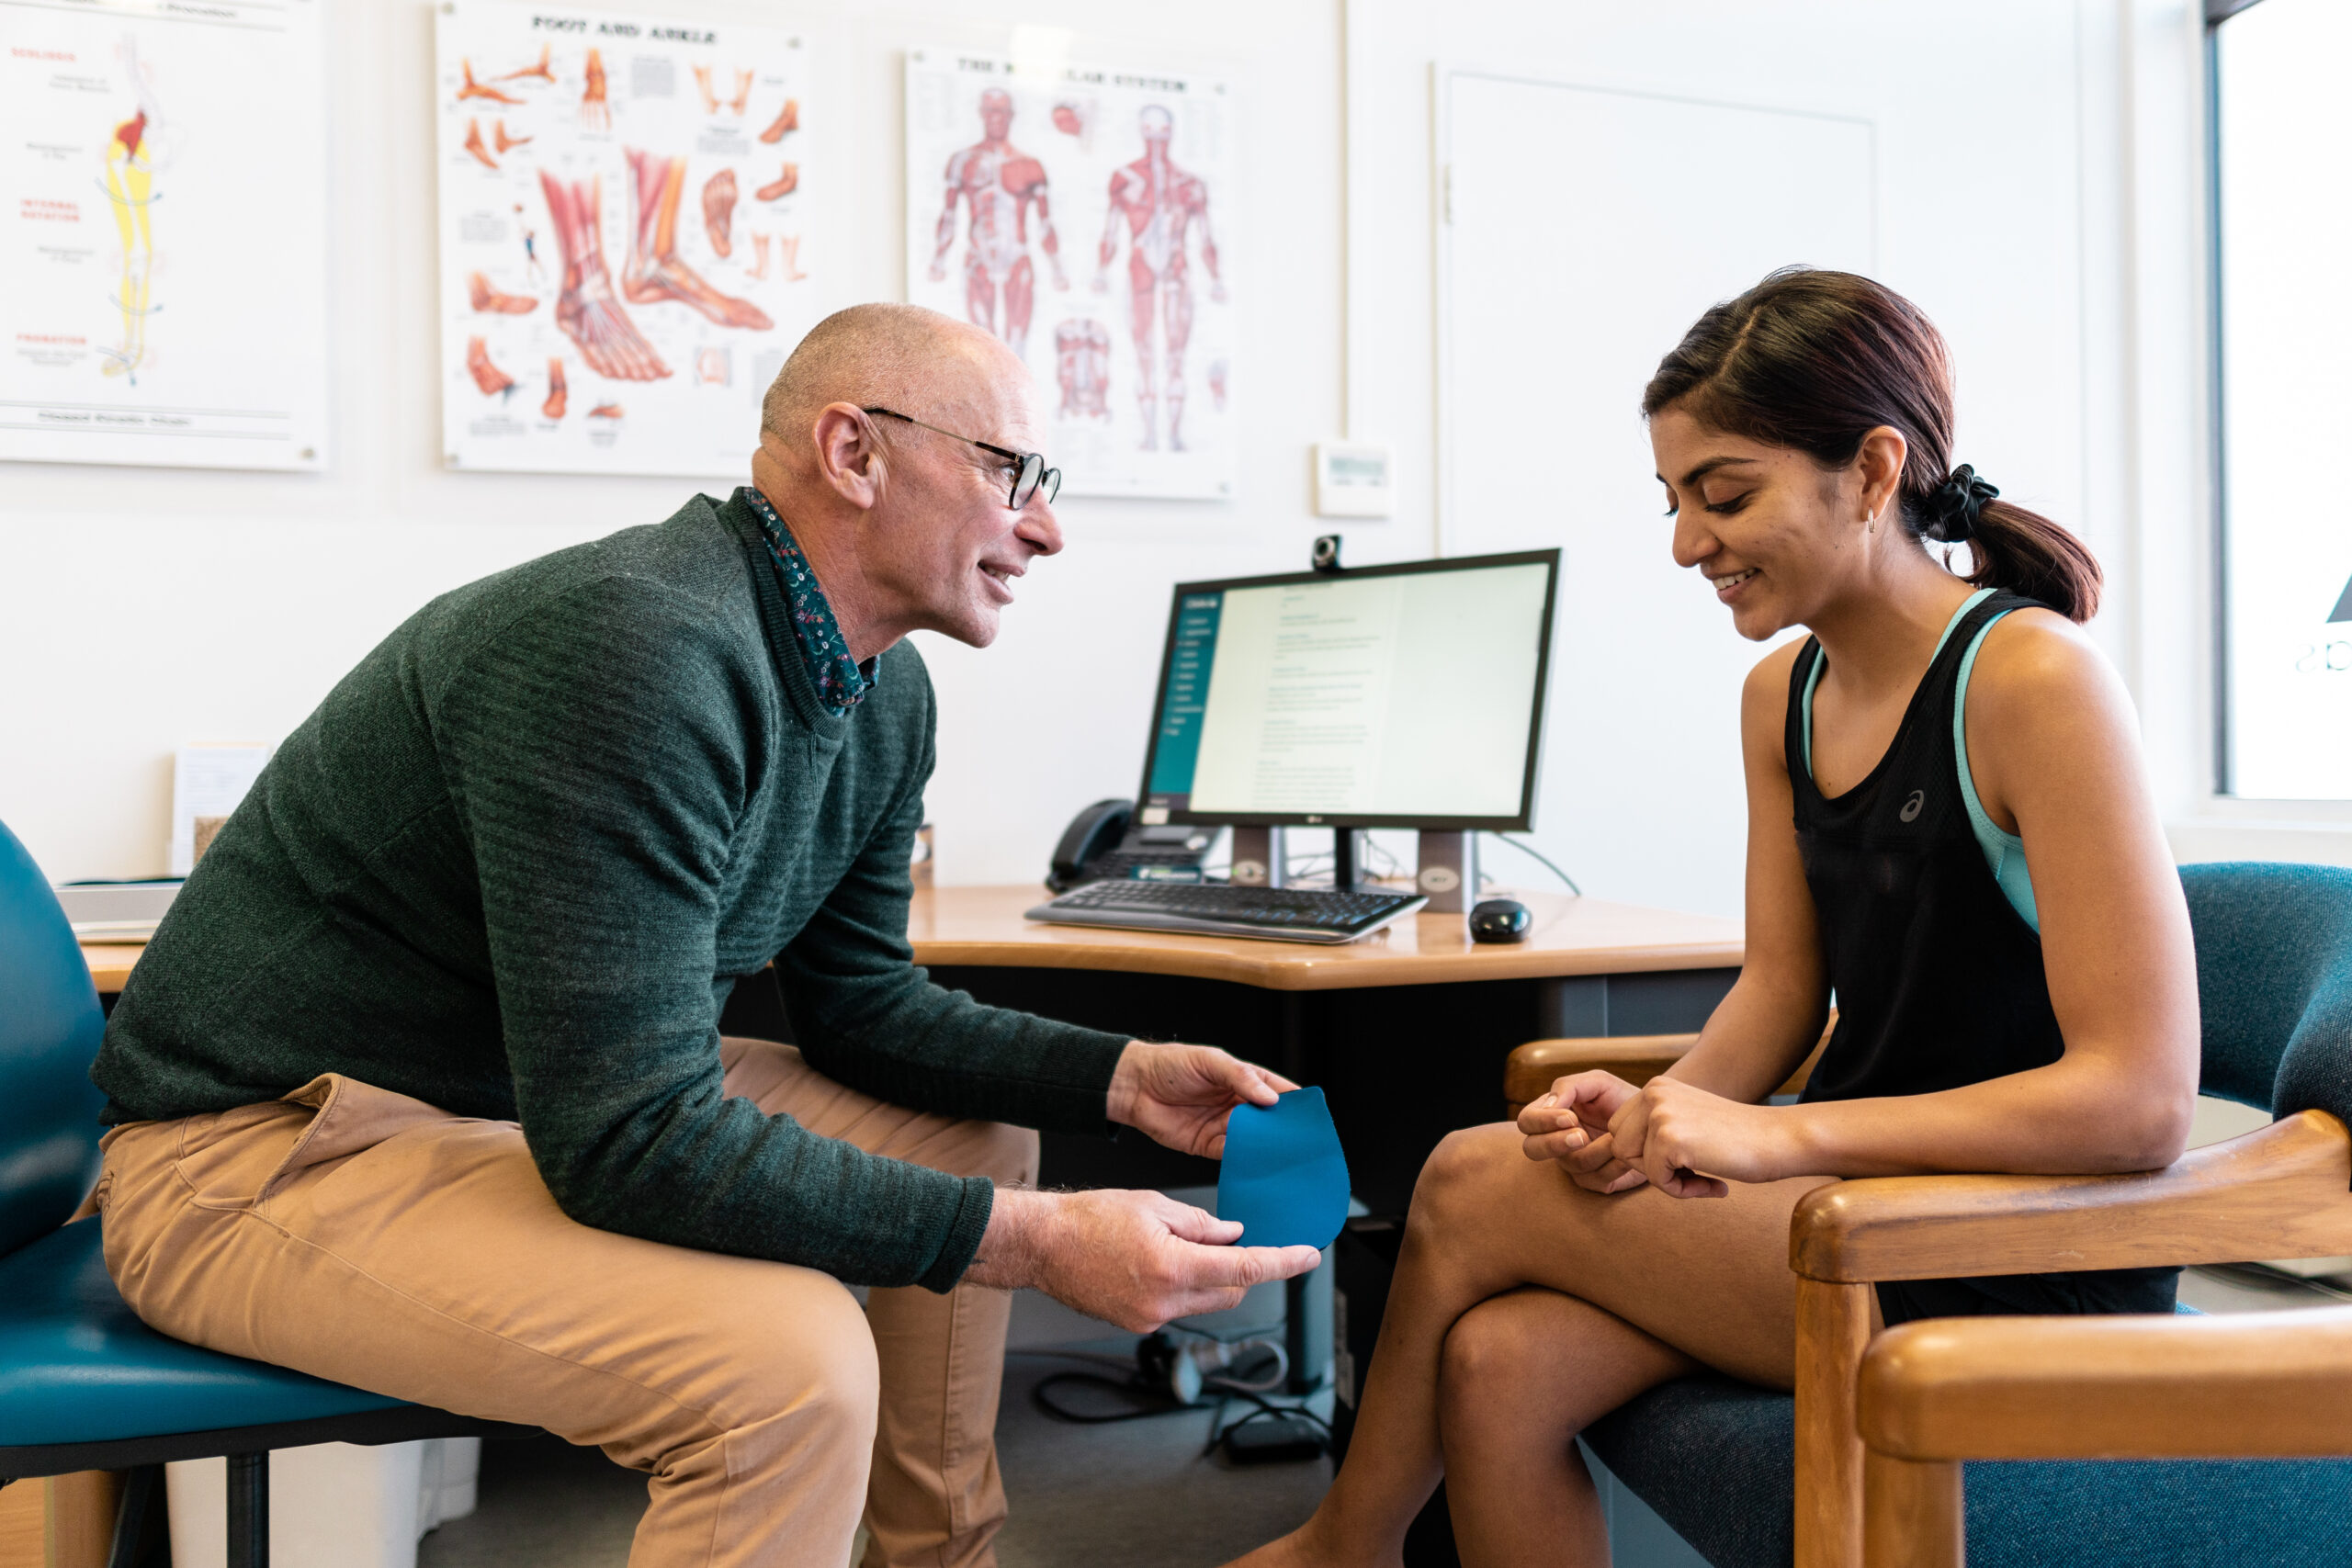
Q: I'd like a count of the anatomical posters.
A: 3